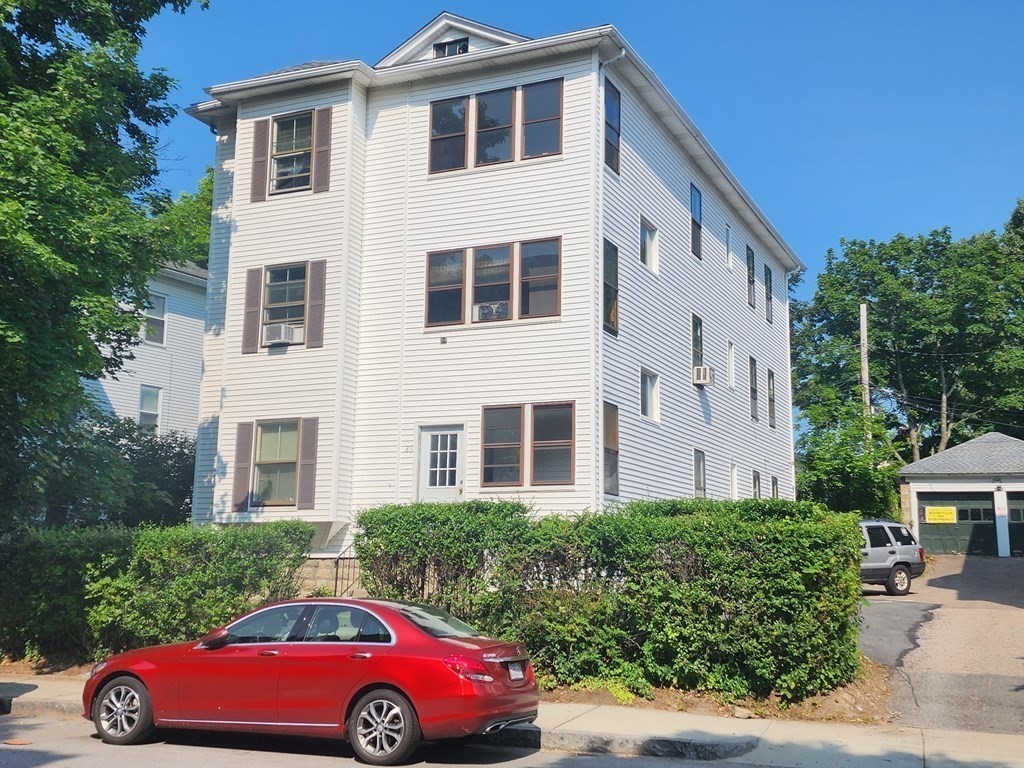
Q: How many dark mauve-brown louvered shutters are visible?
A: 6